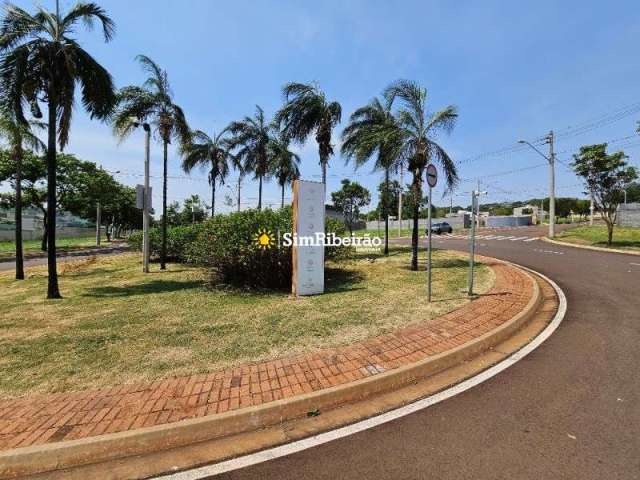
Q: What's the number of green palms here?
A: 9